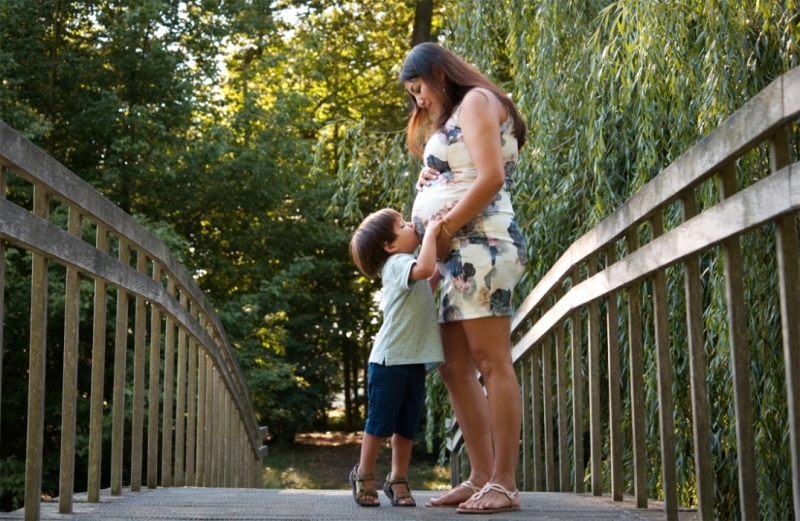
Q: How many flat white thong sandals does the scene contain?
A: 2